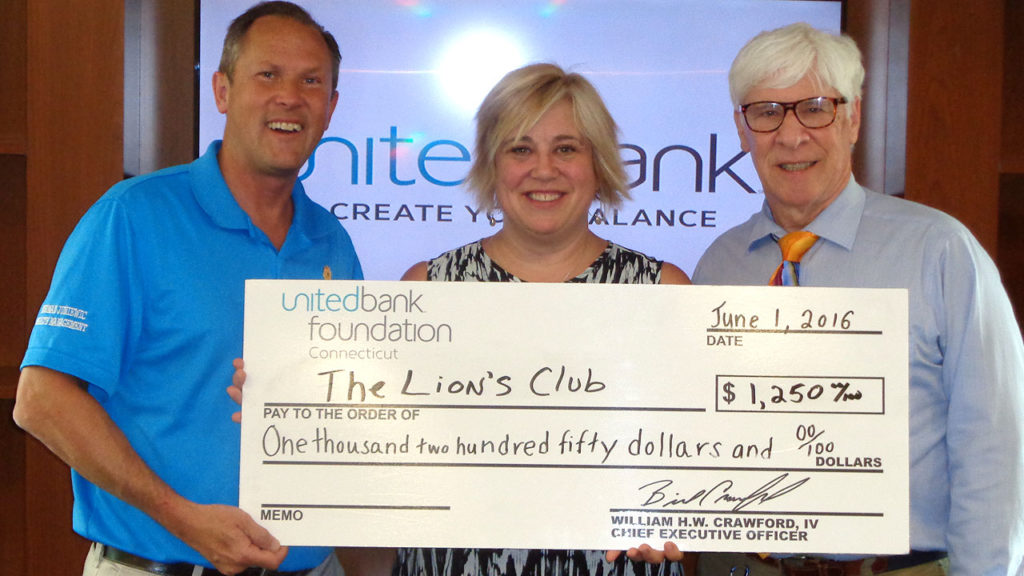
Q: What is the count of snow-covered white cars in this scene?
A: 0